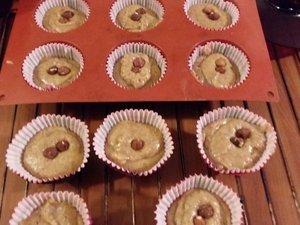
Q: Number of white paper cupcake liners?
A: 11